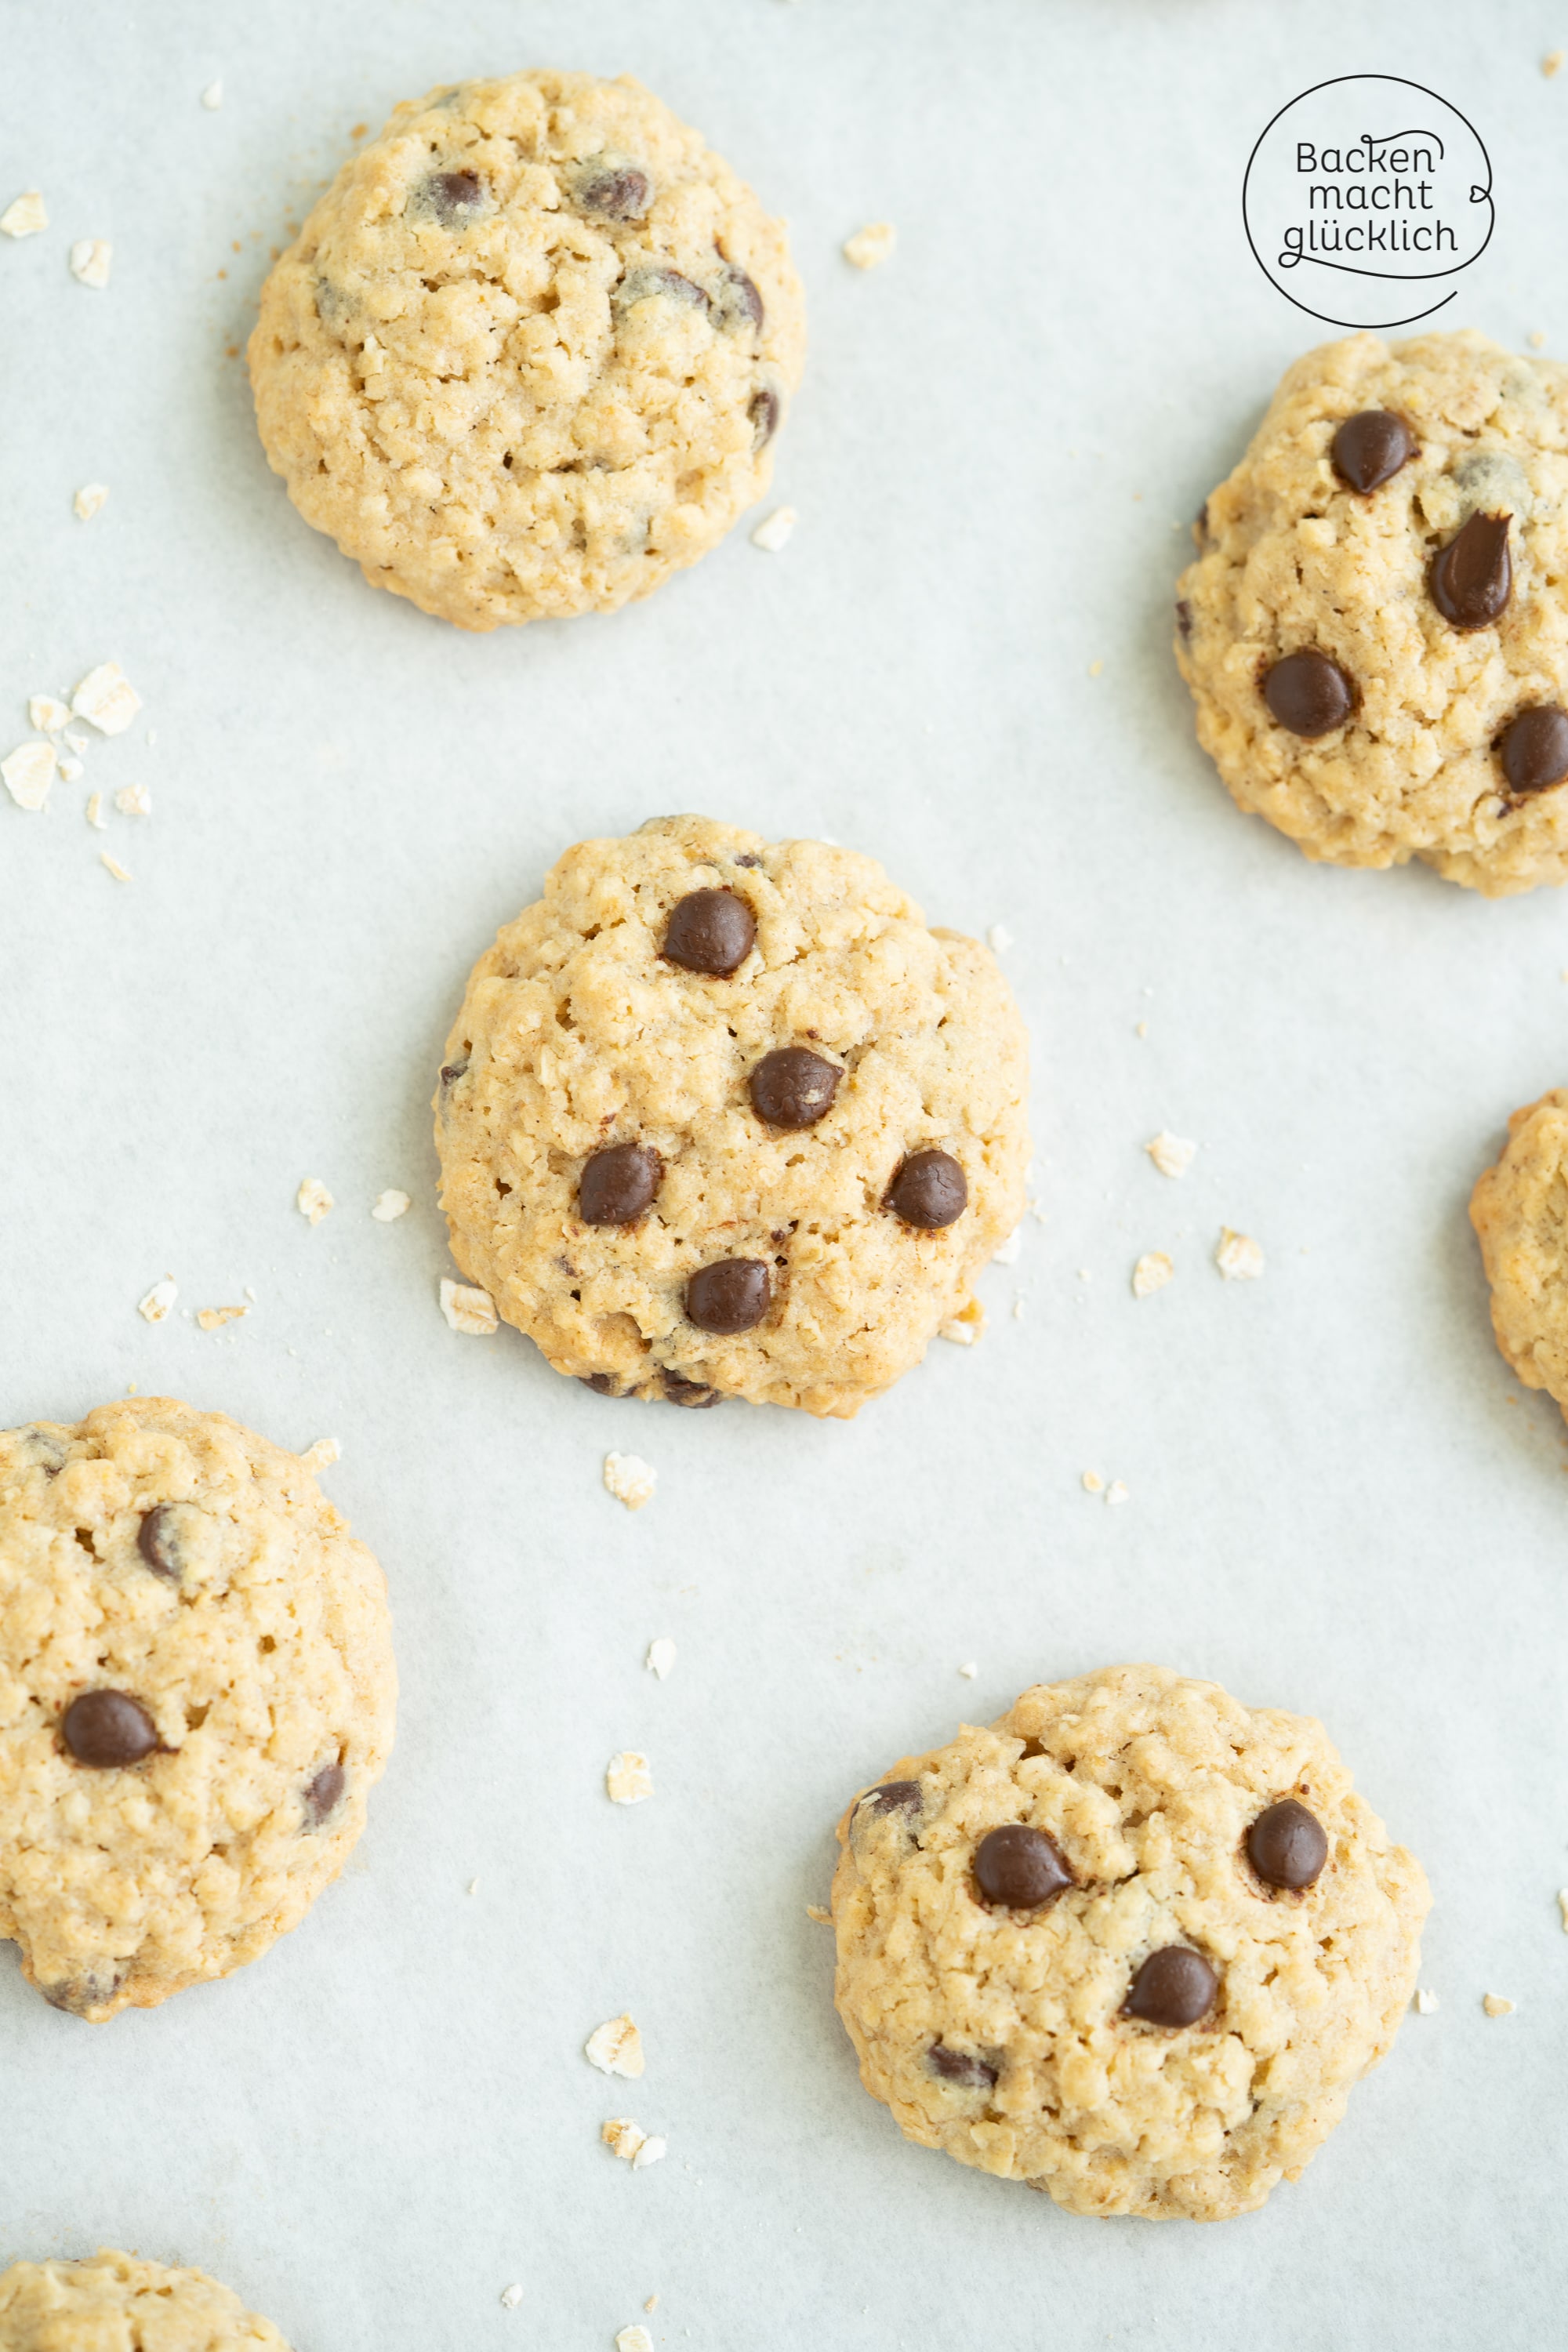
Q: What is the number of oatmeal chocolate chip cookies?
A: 7